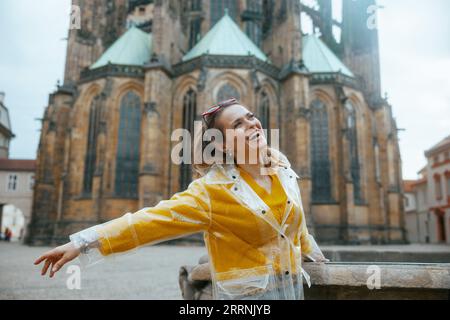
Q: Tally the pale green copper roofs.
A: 3